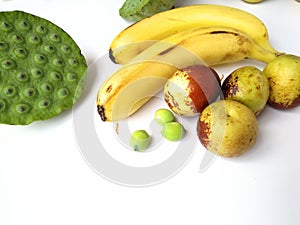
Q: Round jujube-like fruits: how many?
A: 4